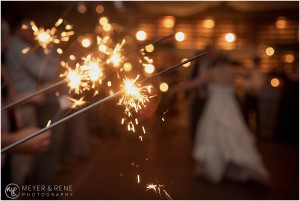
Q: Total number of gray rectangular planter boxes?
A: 0